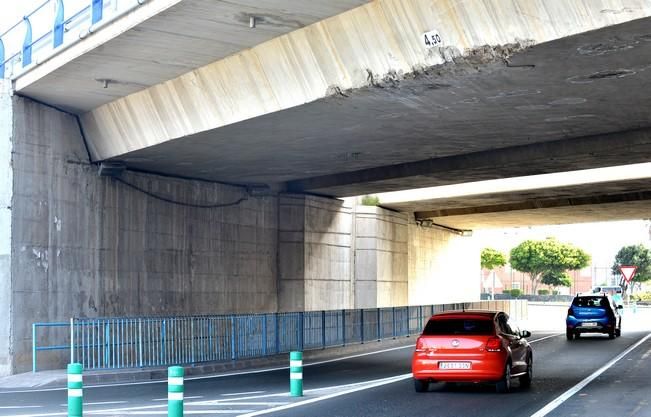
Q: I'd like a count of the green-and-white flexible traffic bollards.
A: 3